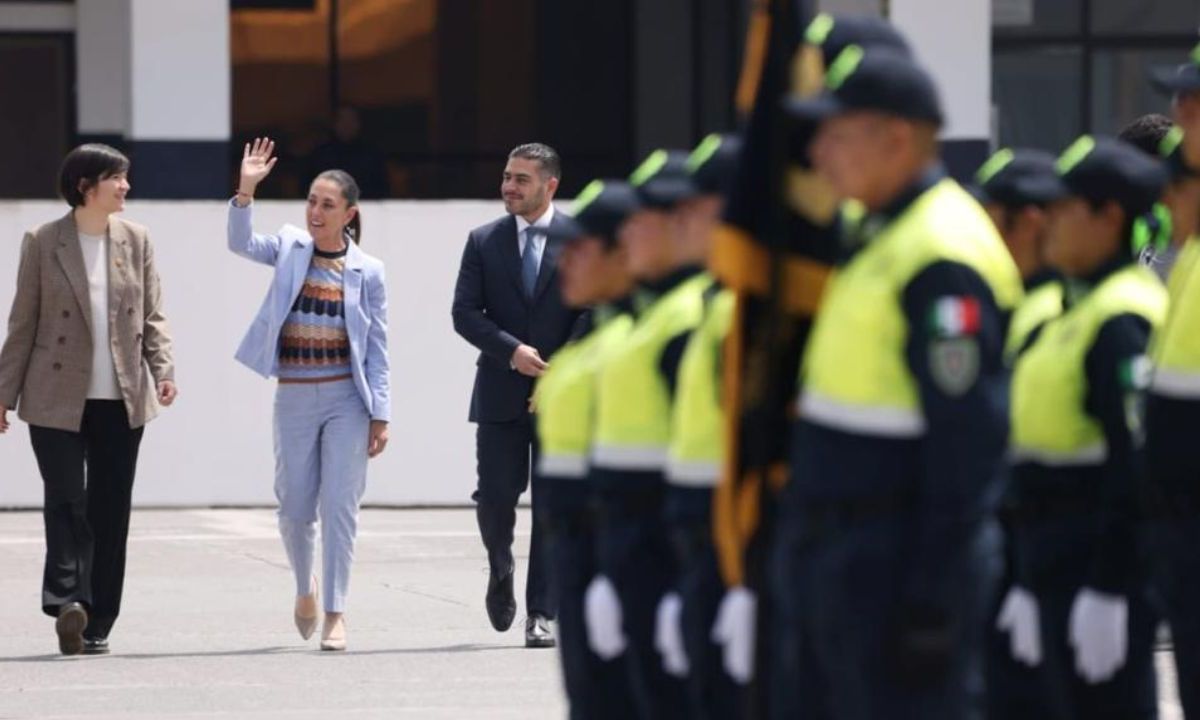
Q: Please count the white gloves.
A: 5